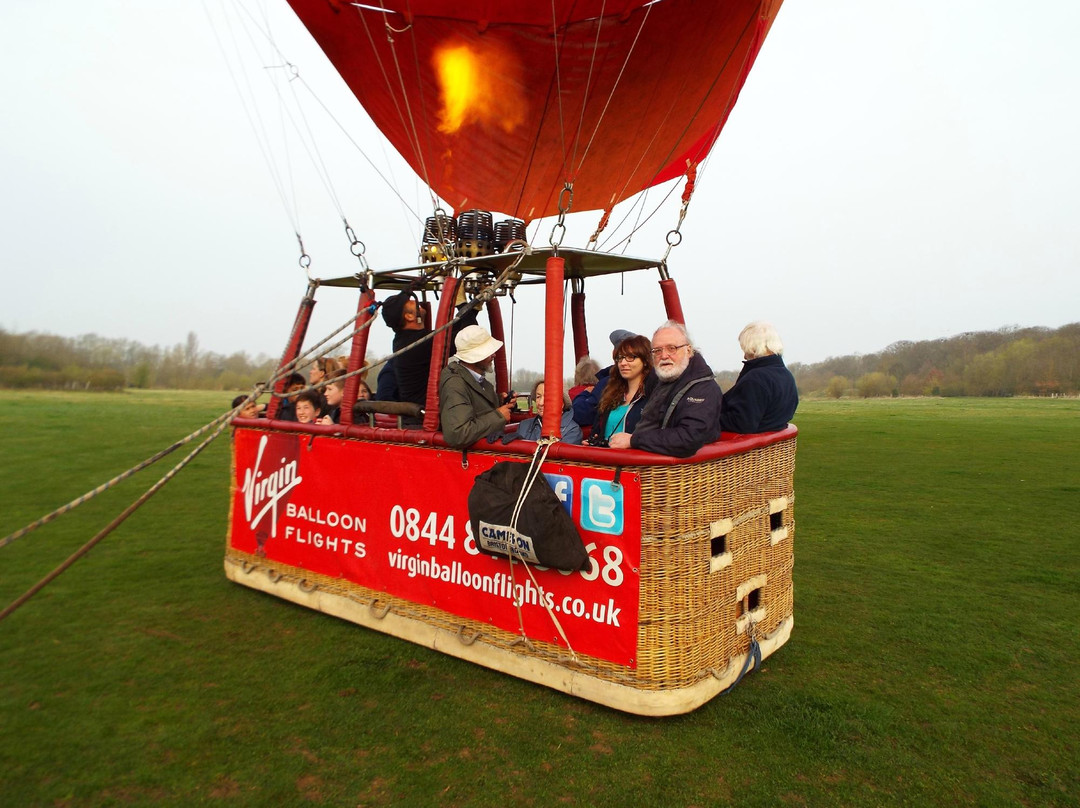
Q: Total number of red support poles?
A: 8